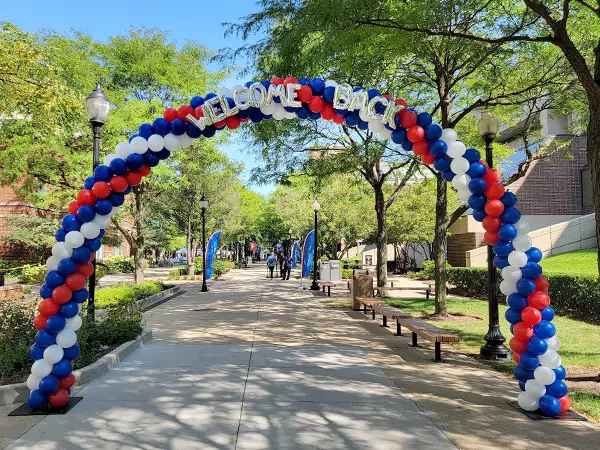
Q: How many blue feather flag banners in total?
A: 3